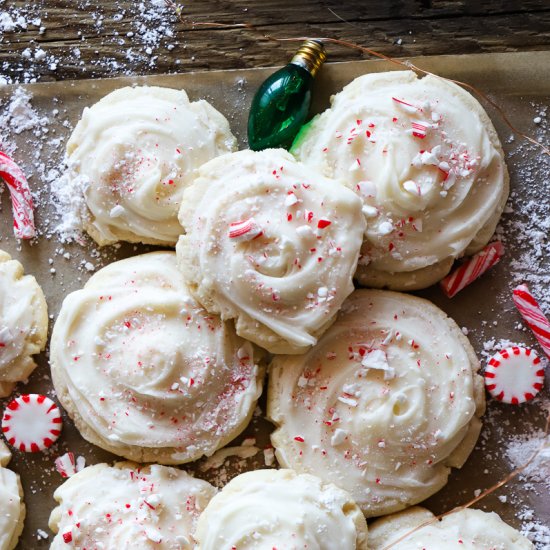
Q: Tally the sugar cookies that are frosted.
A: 10